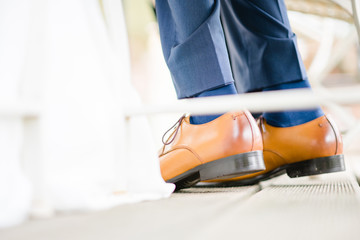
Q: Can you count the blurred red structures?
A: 0